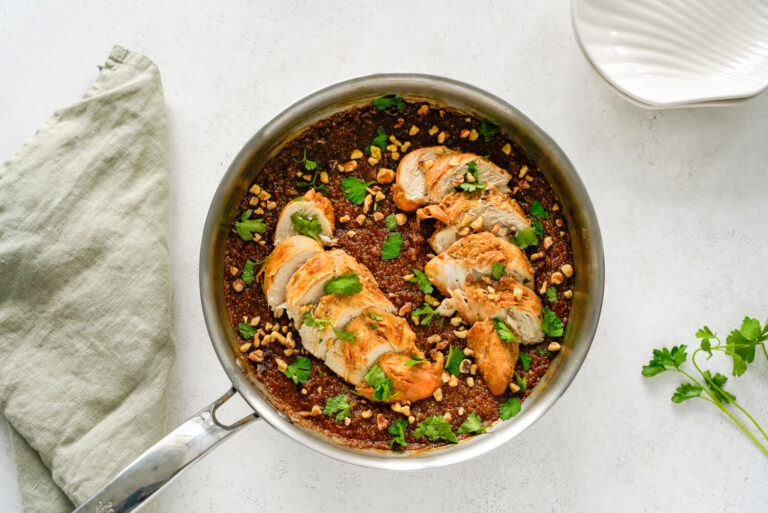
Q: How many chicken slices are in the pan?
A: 12